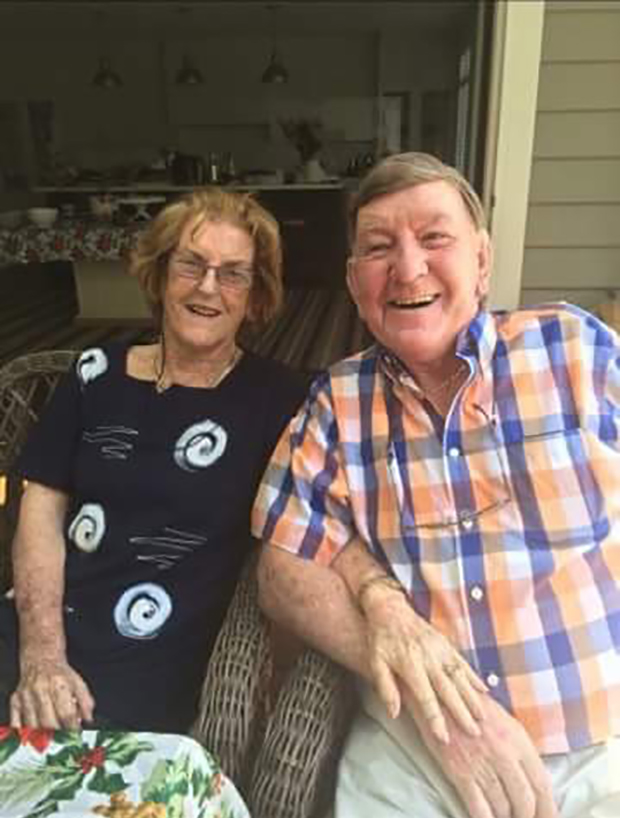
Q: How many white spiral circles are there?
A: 4